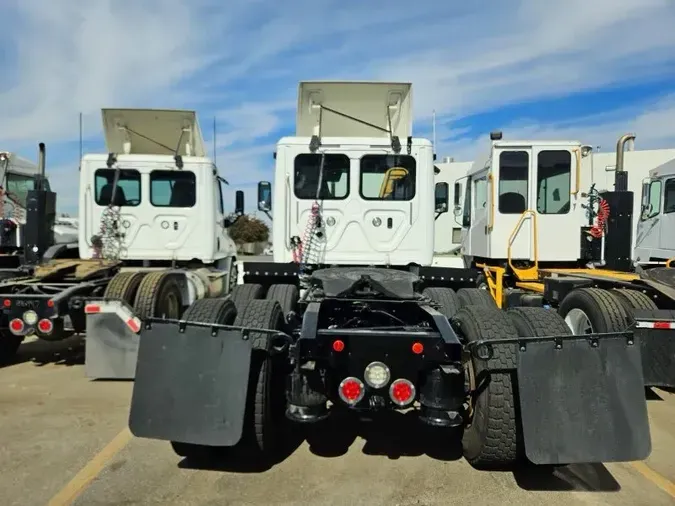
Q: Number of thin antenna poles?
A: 3